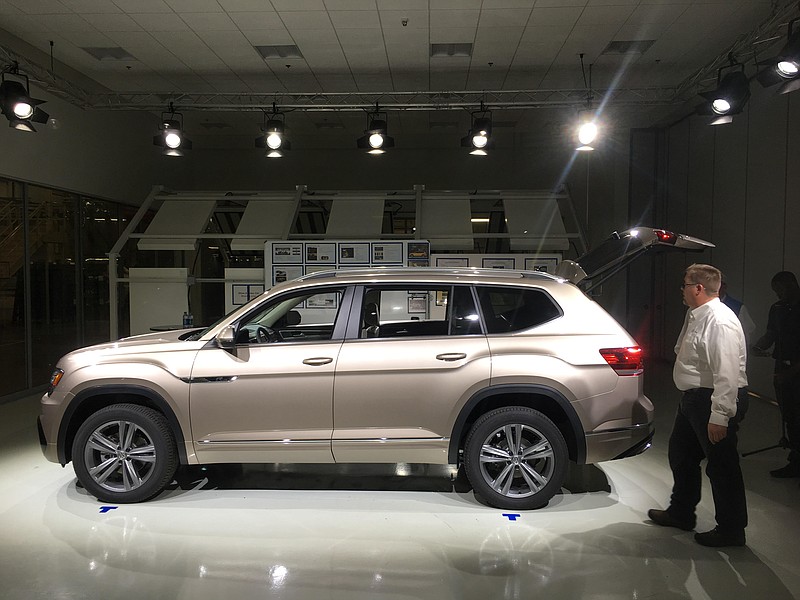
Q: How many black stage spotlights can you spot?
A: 8